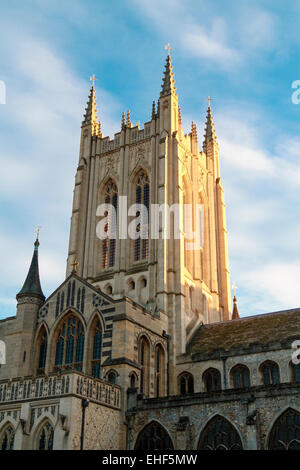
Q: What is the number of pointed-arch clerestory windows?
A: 5